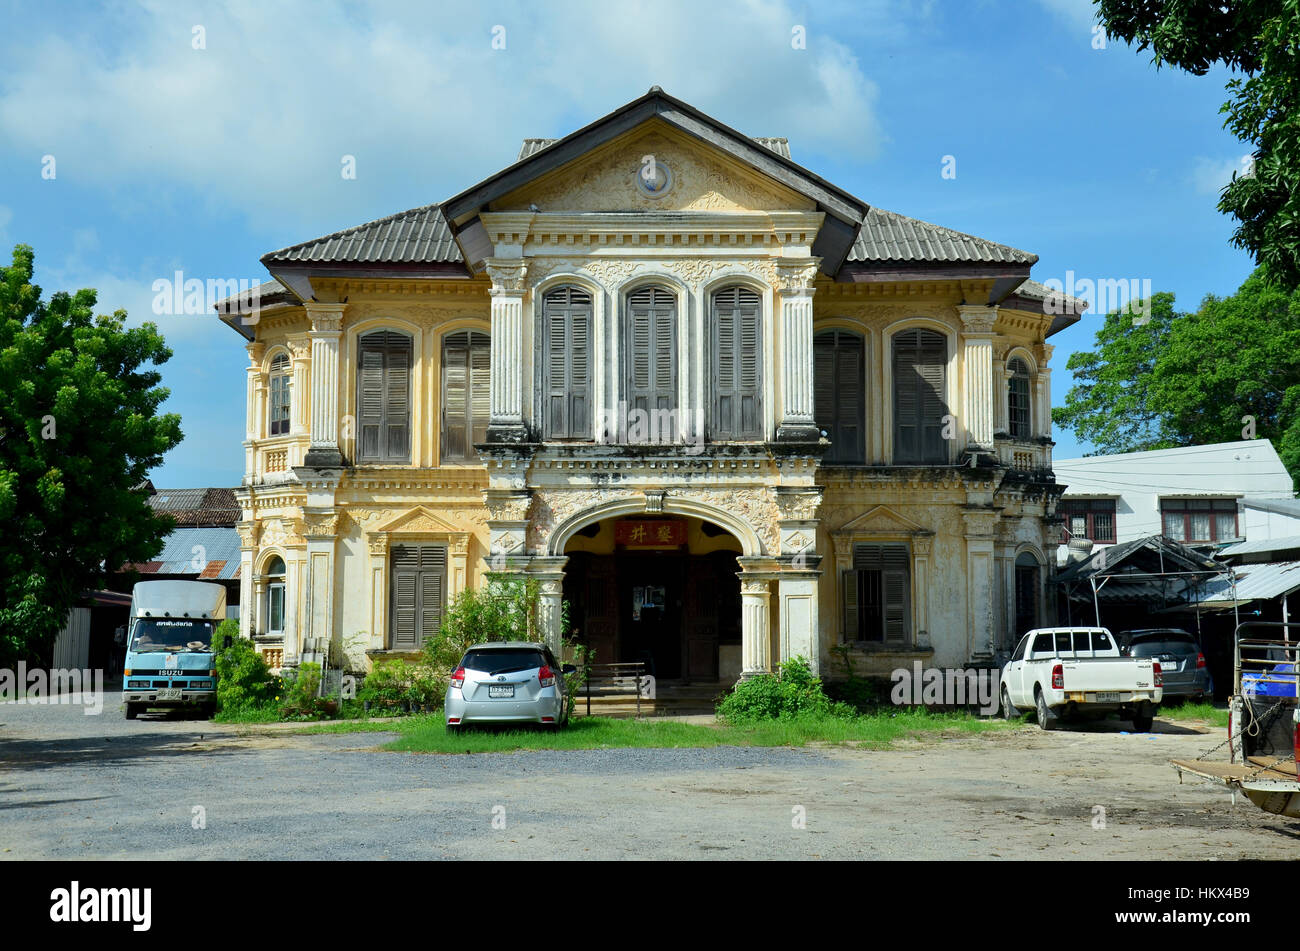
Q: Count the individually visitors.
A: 0